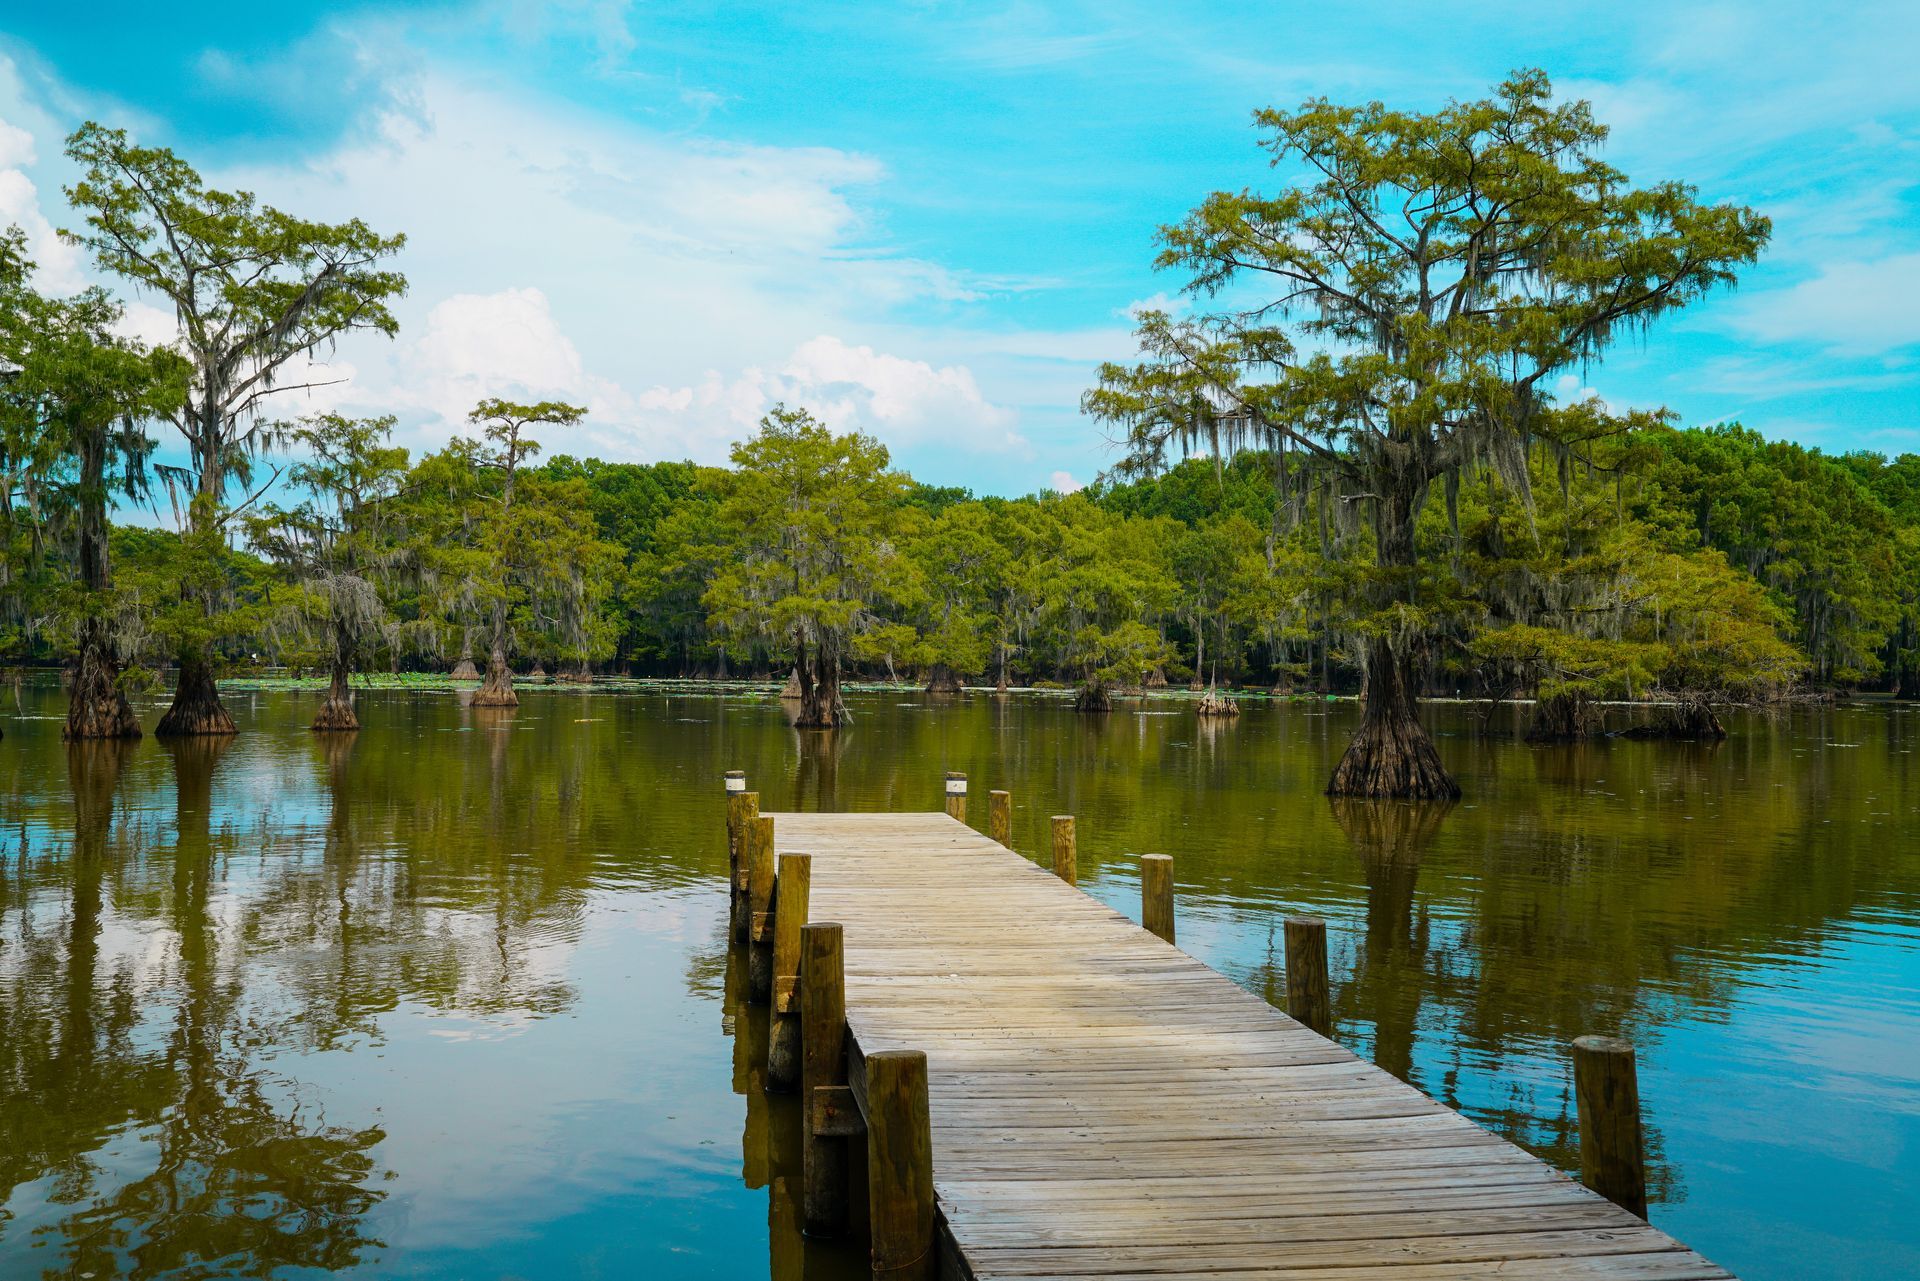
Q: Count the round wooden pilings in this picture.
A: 12